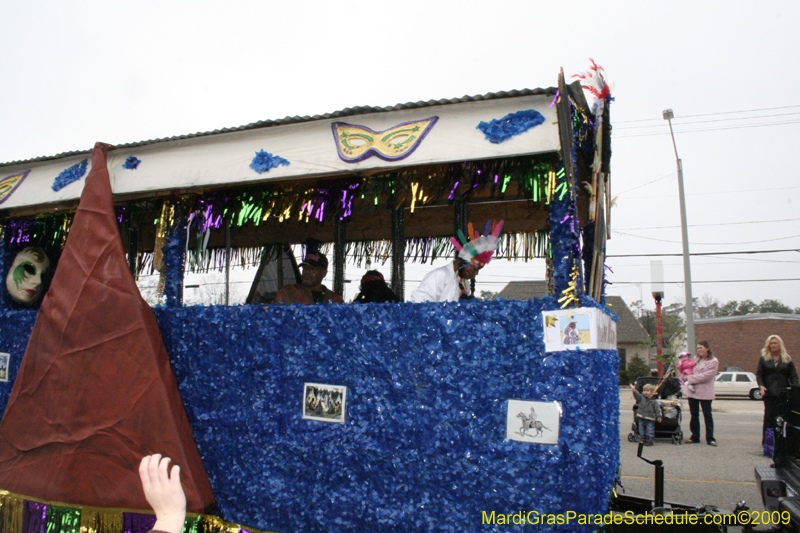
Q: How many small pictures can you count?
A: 4